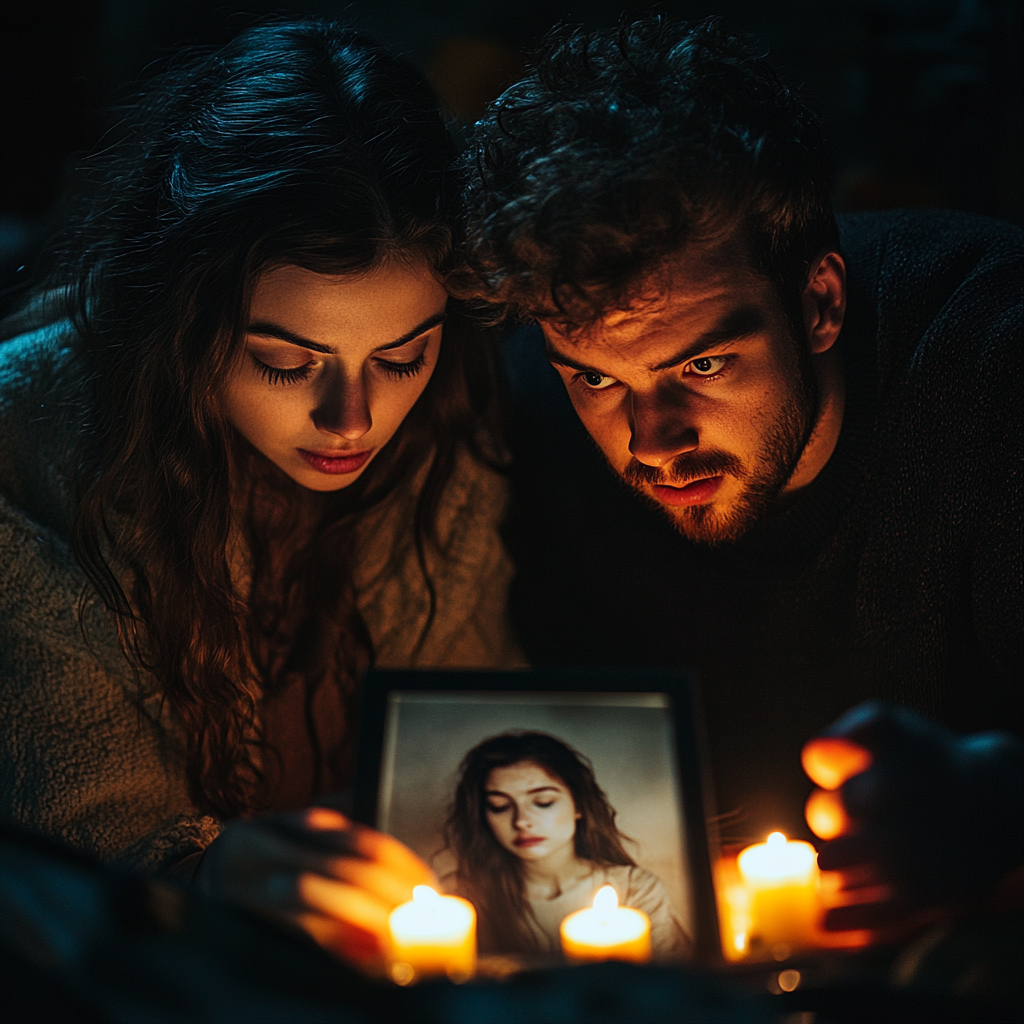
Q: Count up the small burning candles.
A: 3